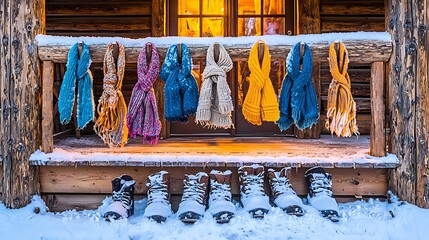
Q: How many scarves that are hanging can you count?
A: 8